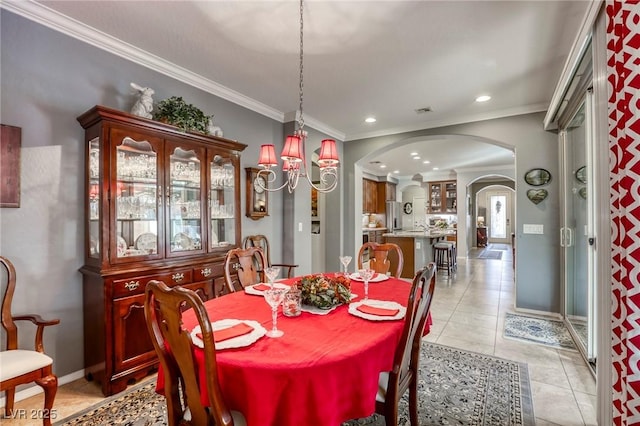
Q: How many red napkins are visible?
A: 4